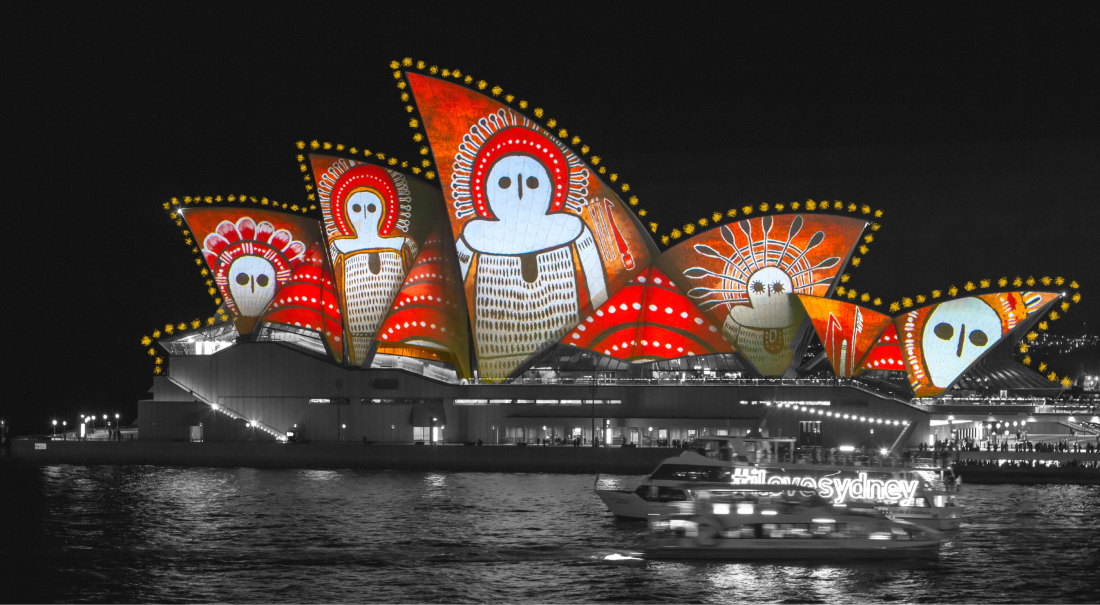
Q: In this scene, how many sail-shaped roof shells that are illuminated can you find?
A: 6